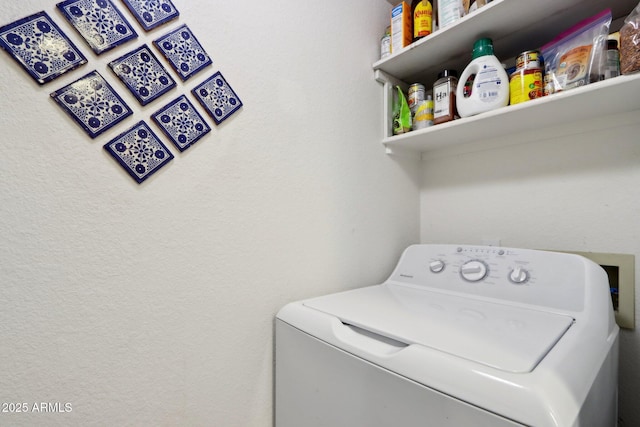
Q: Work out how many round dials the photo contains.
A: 3